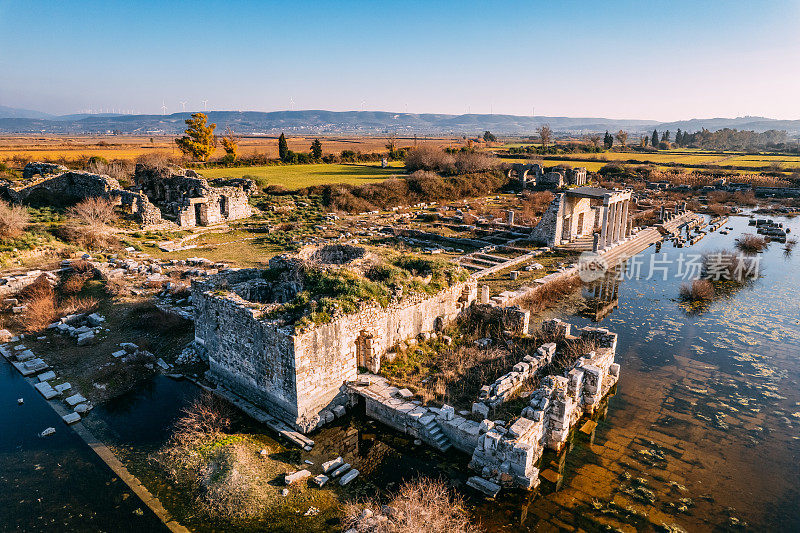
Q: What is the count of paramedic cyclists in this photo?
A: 0